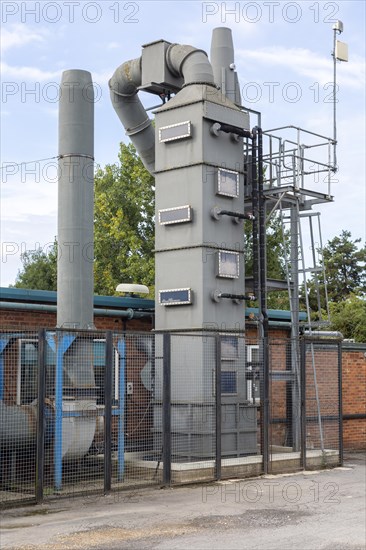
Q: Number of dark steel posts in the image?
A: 7